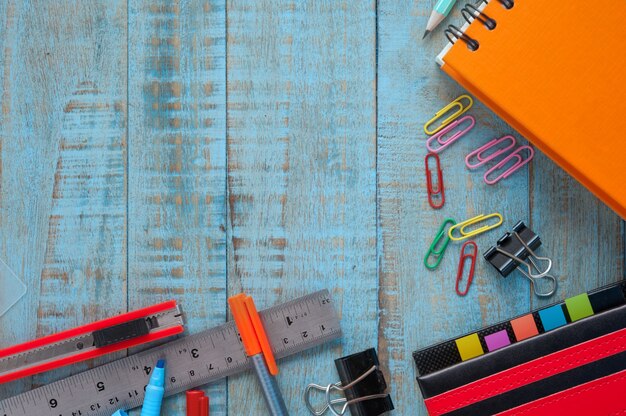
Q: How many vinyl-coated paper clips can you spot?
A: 8